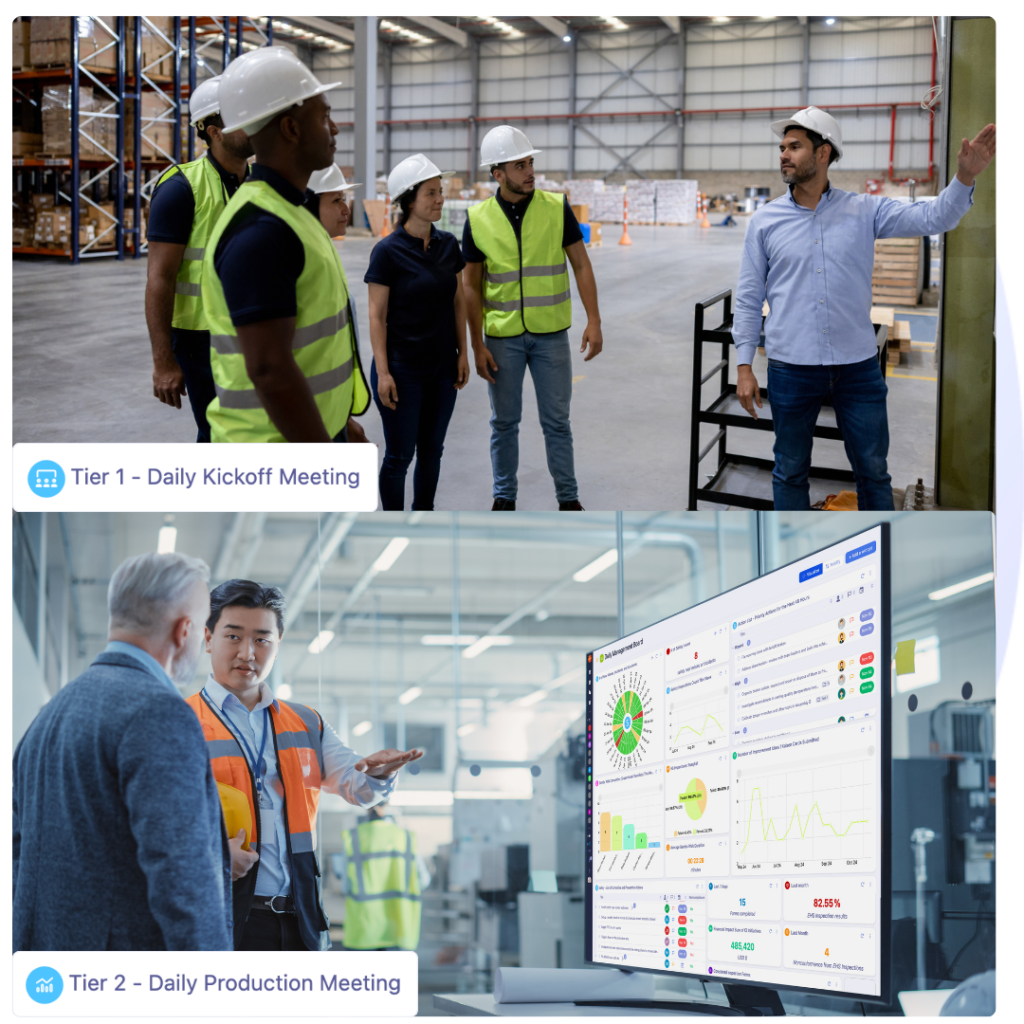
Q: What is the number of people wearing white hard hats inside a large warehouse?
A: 6